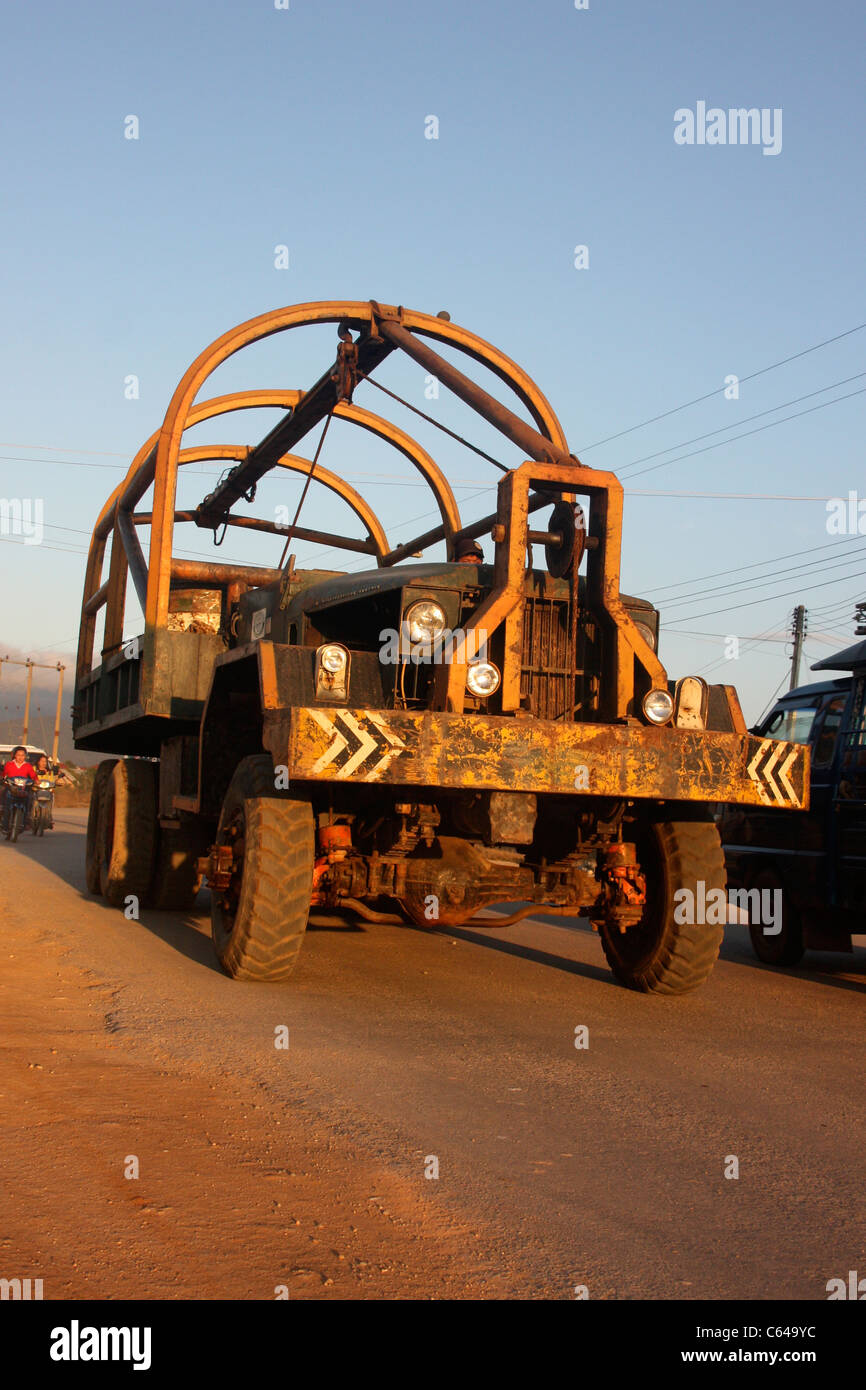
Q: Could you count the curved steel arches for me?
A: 3